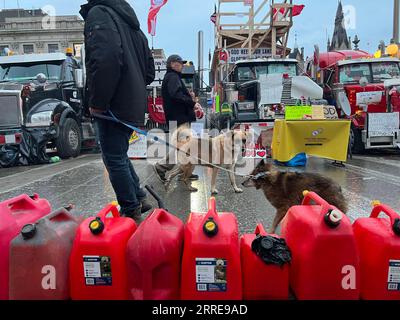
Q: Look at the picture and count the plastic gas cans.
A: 8